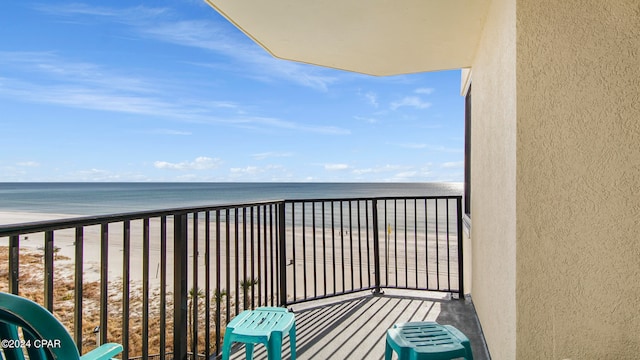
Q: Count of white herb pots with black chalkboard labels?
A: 0